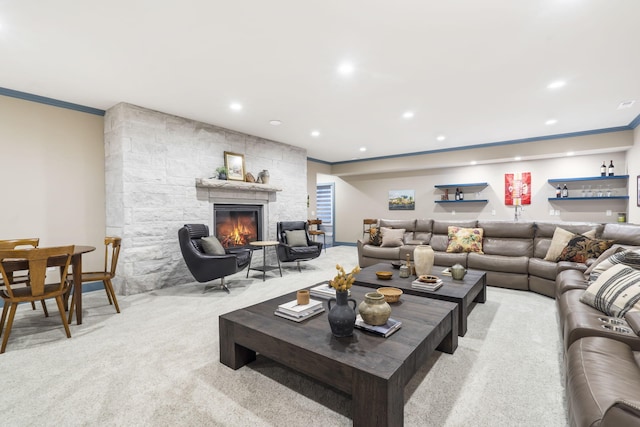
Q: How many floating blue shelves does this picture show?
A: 4